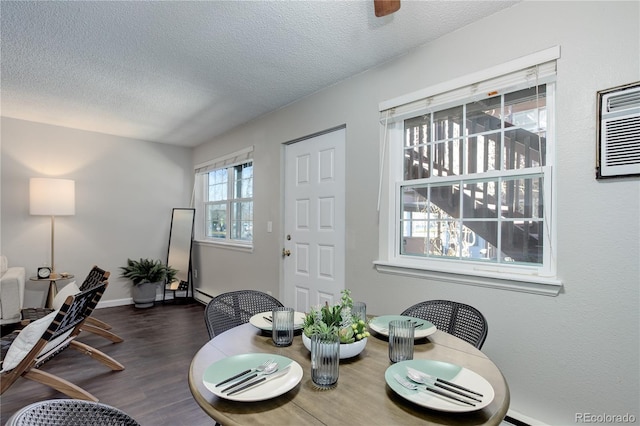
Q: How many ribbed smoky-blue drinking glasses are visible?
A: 4